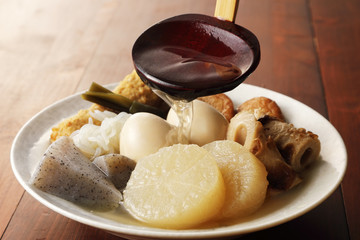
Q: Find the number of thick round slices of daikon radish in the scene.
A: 2